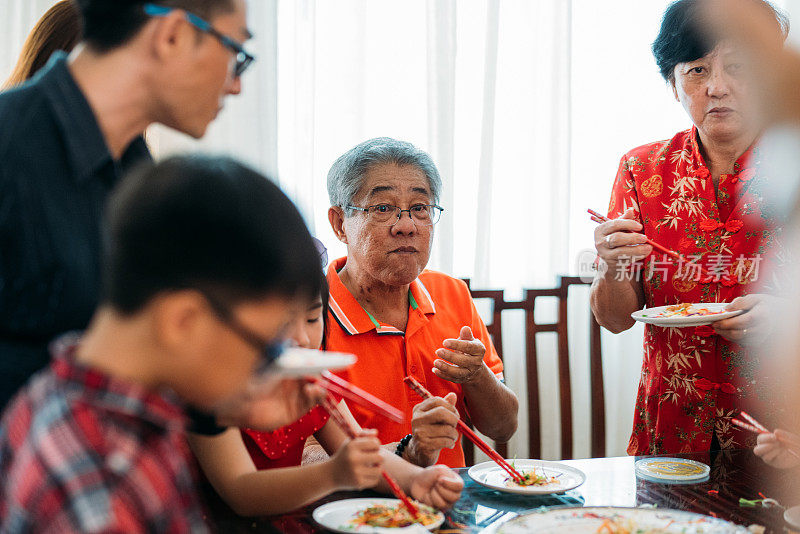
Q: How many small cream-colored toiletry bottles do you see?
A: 0